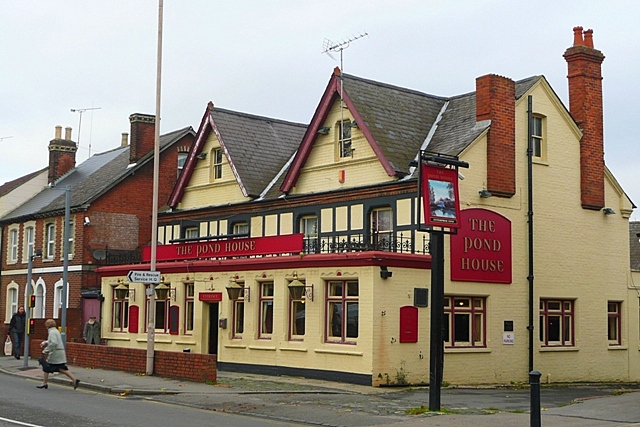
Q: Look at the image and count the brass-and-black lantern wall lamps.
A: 4